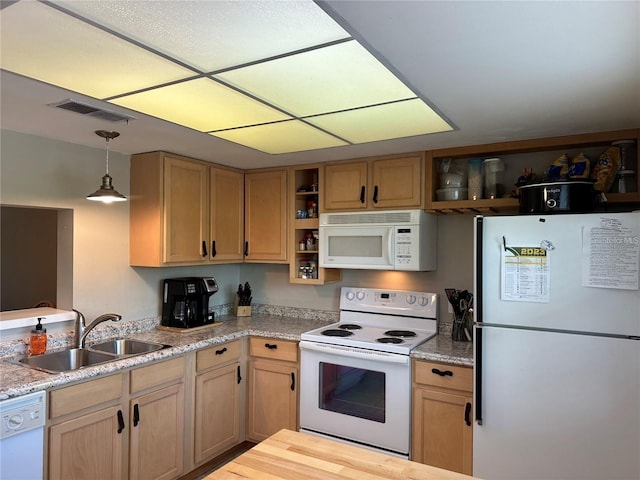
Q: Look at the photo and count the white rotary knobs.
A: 5